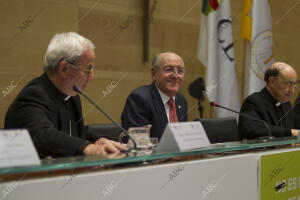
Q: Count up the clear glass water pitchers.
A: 1